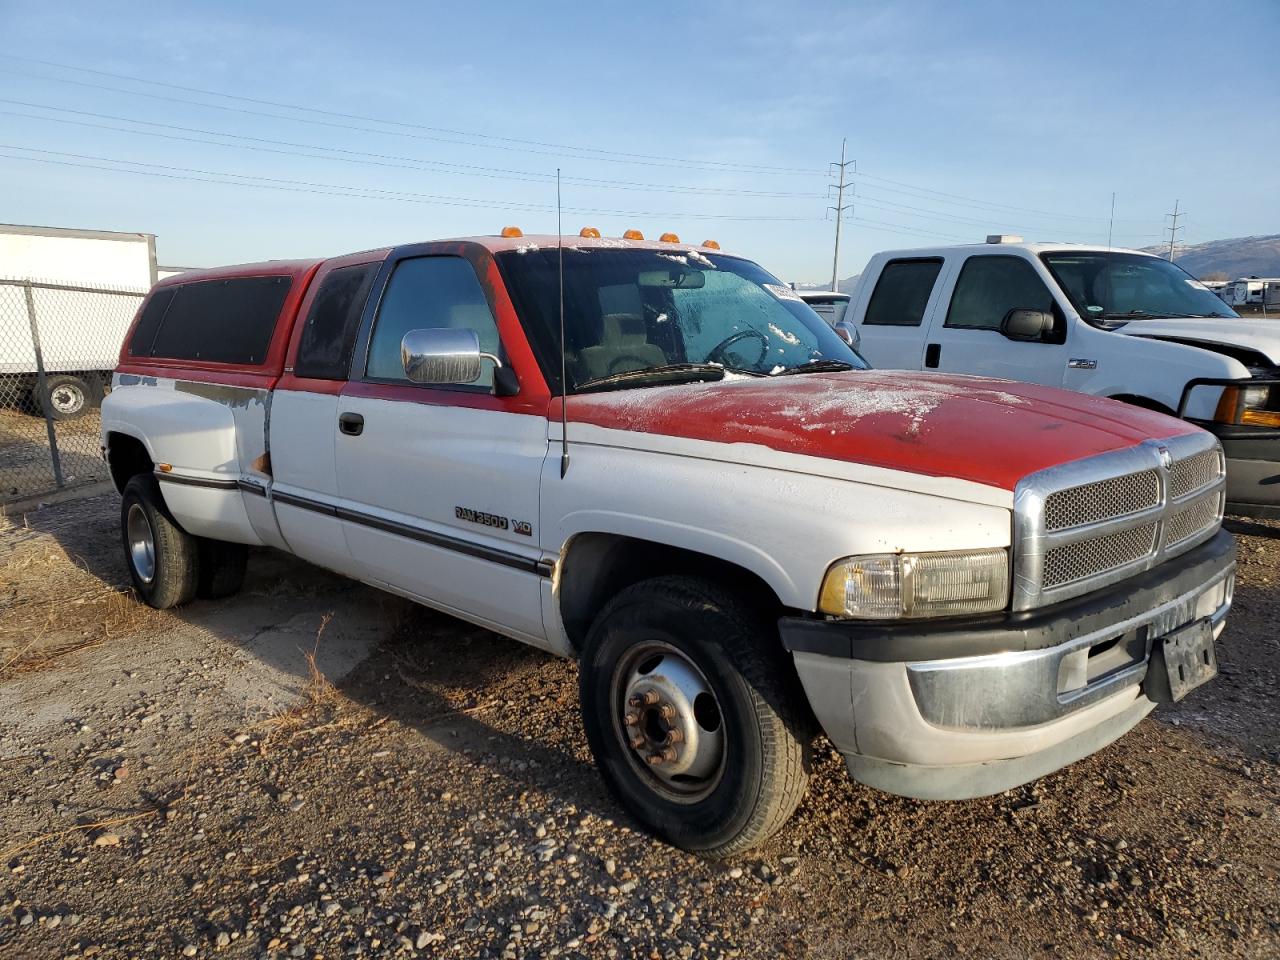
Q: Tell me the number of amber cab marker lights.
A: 5